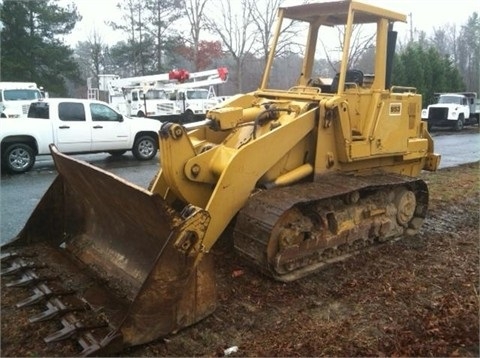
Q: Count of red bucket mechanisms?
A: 2